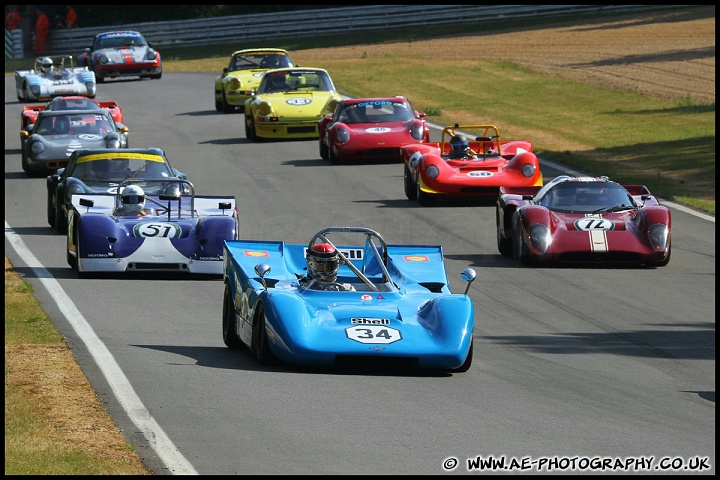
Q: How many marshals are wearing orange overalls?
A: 3